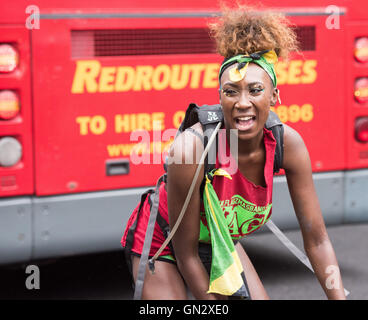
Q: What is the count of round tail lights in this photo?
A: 6